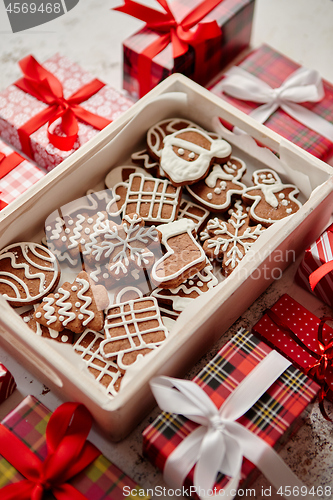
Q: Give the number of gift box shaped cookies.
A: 4